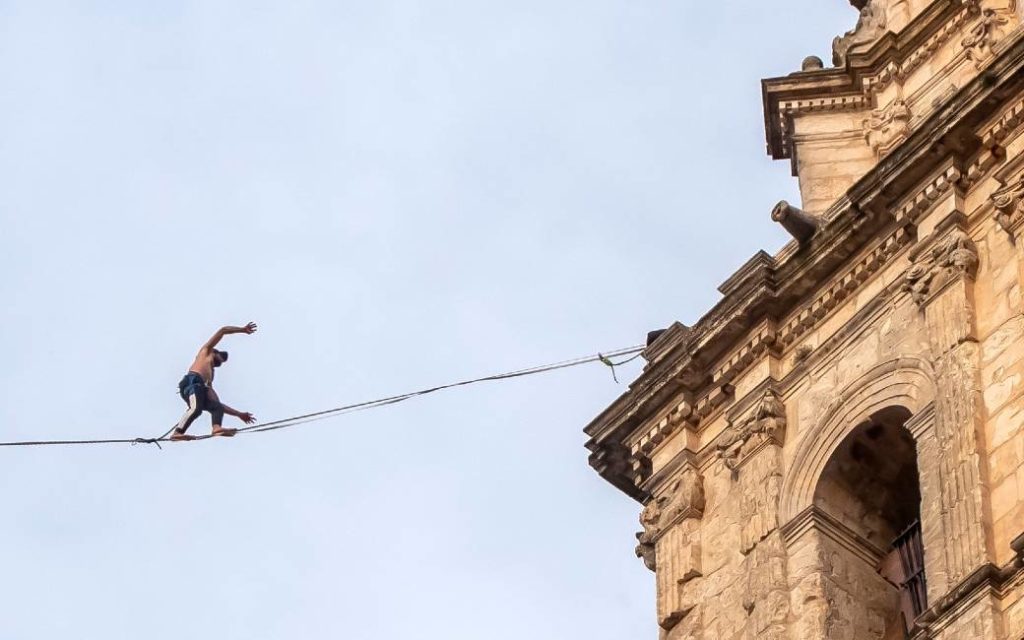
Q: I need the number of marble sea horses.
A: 0